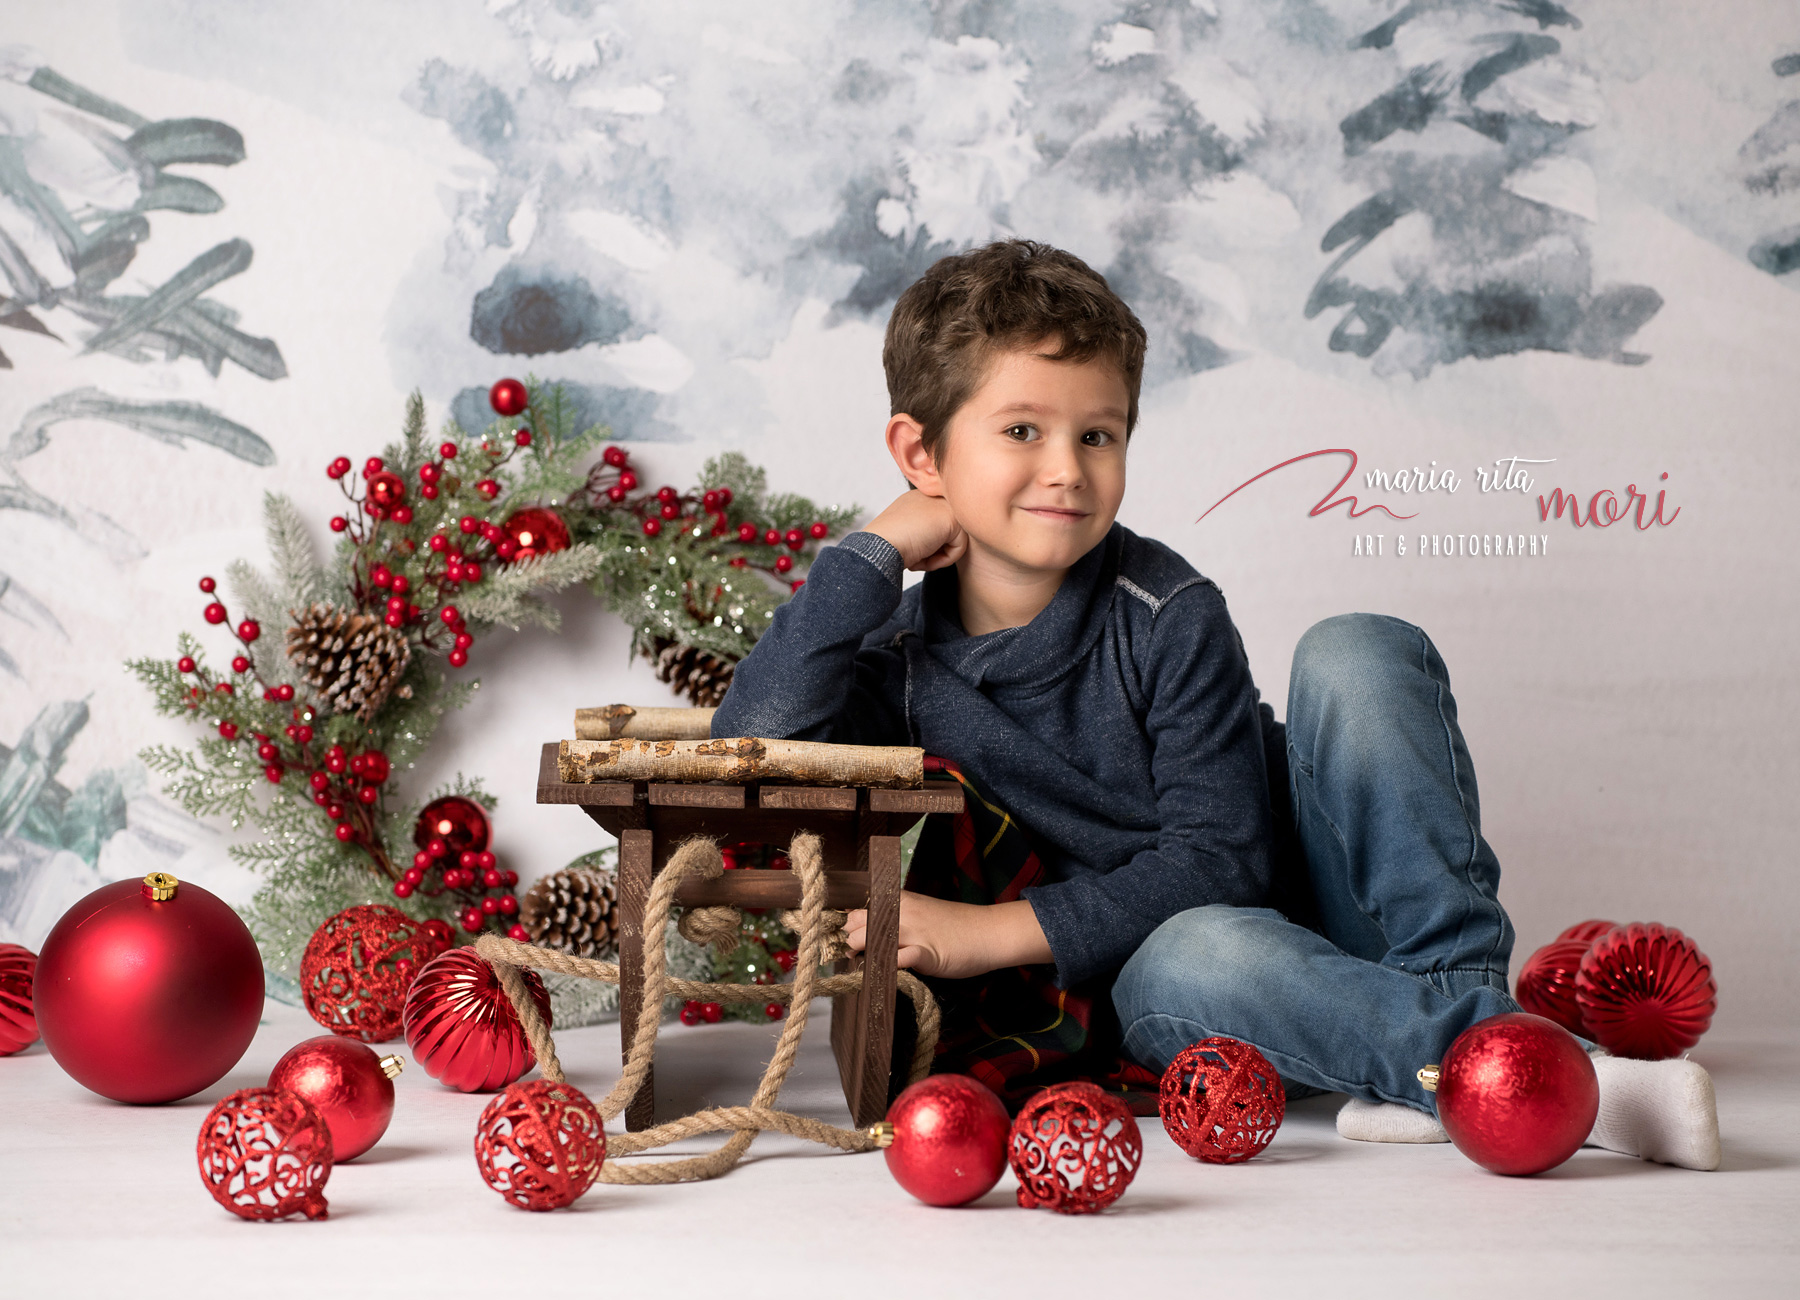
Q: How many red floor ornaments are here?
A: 14